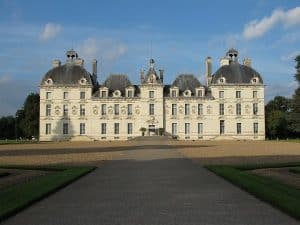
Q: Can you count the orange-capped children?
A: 0